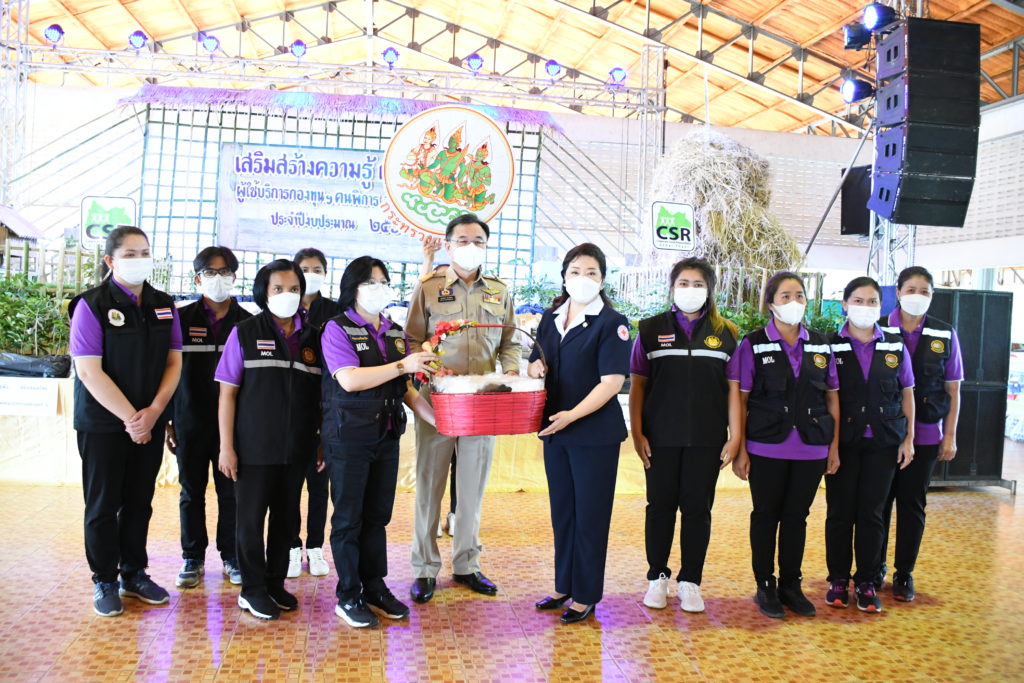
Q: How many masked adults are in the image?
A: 11